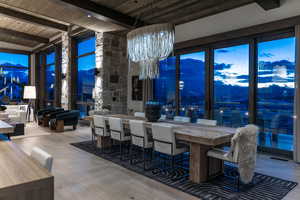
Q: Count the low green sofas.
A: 2